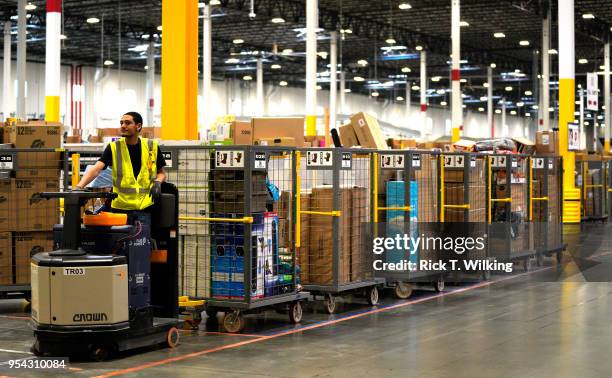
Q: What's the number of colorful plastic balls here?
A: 0